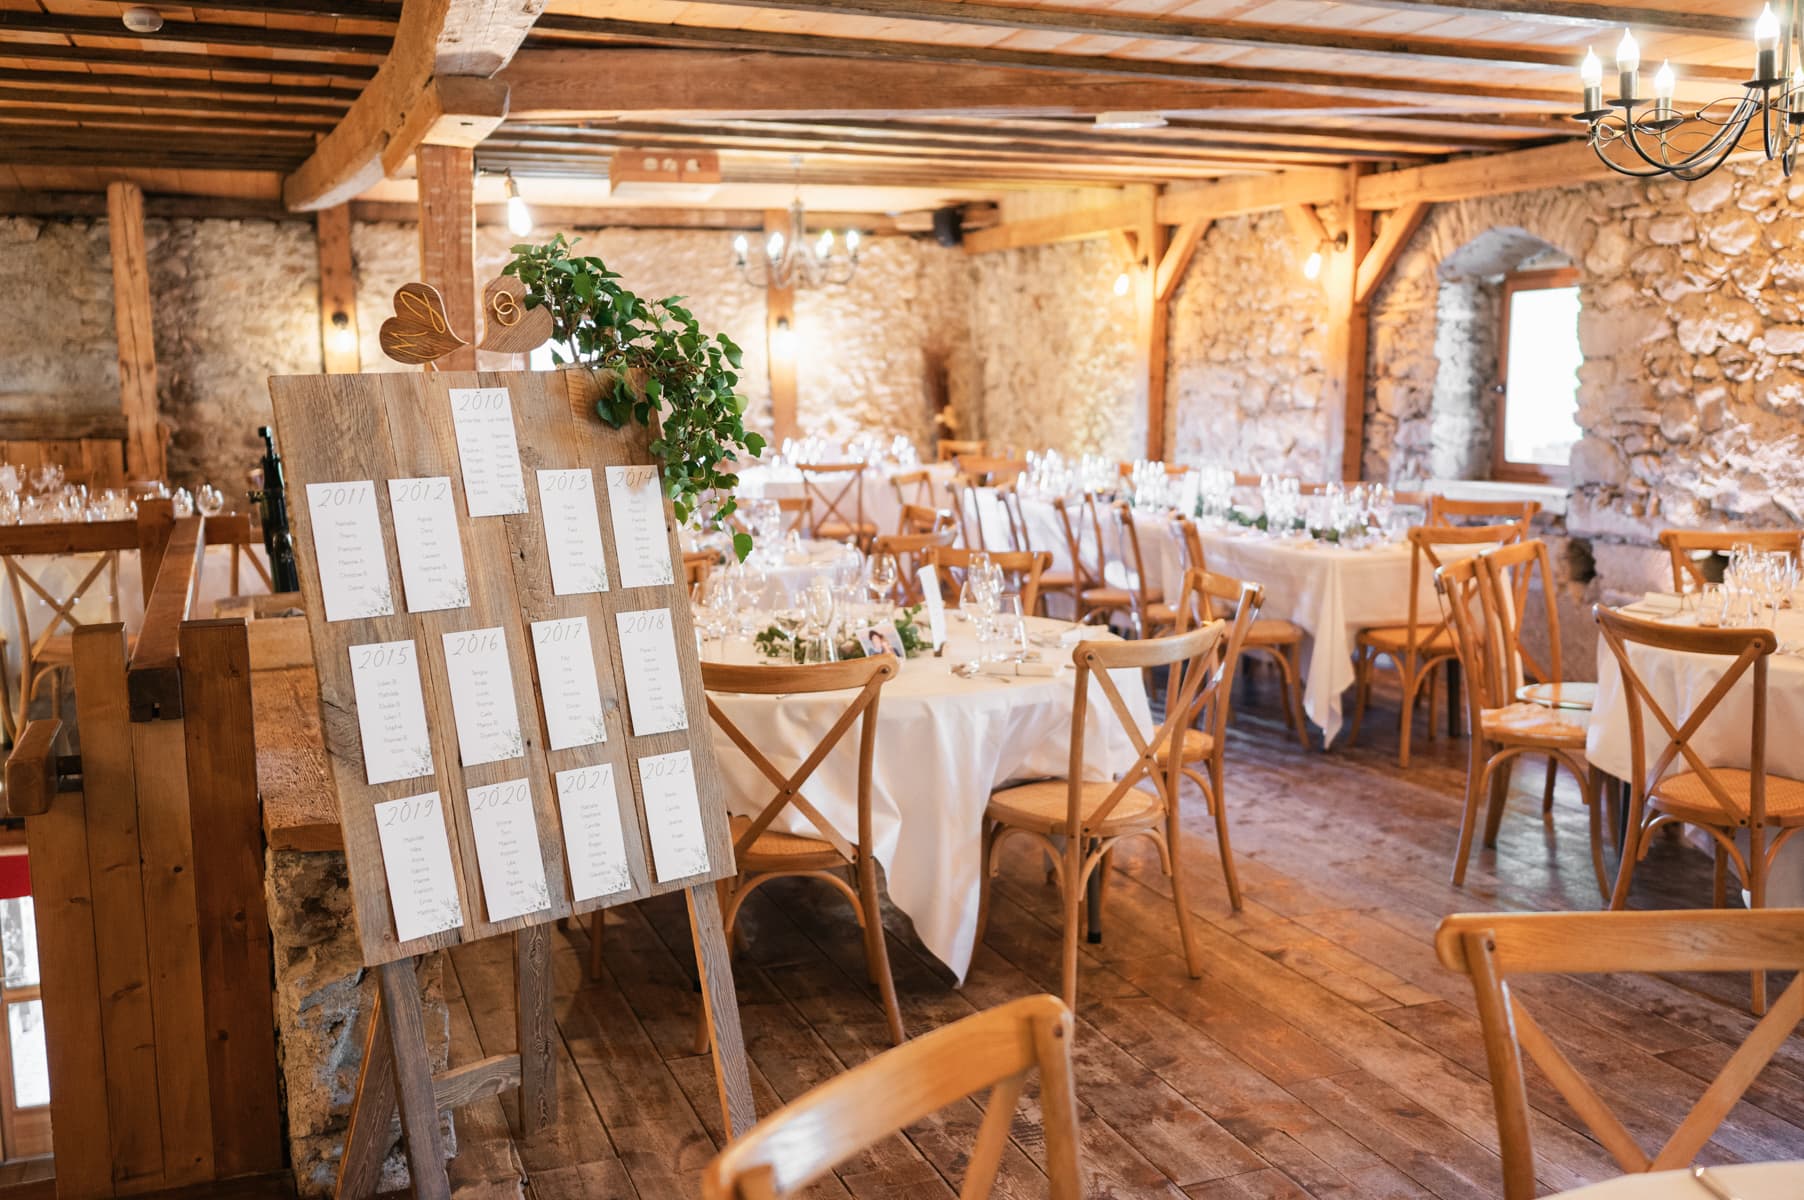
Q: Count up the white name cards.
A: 13